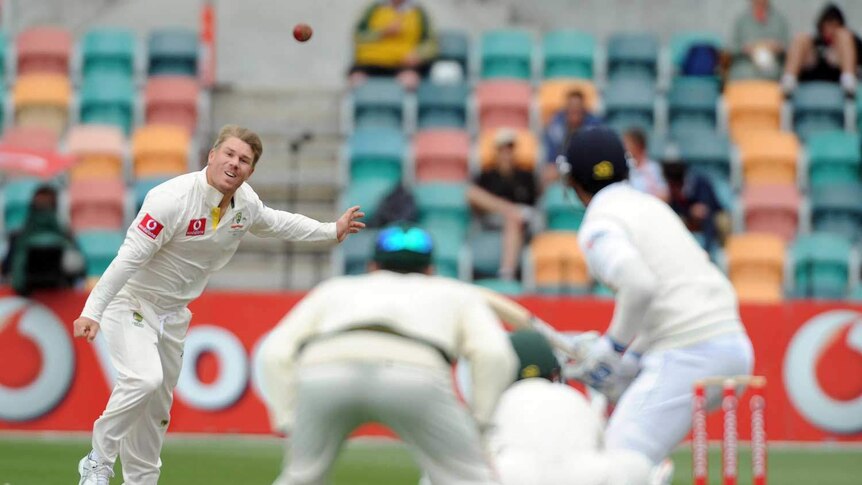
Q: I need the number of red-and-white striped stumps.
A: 3